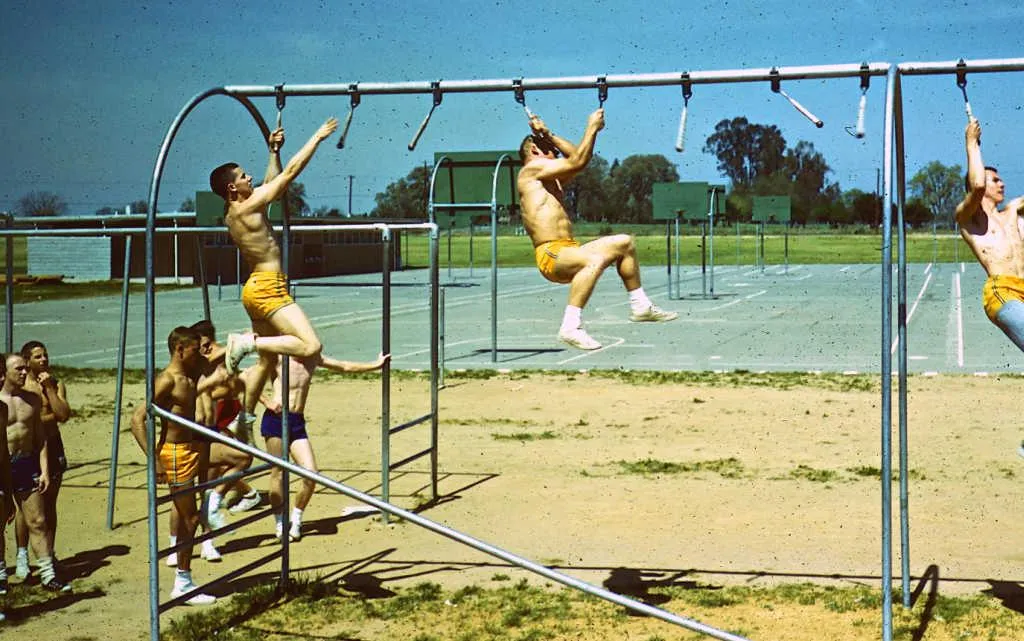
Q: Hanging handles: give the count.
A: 9